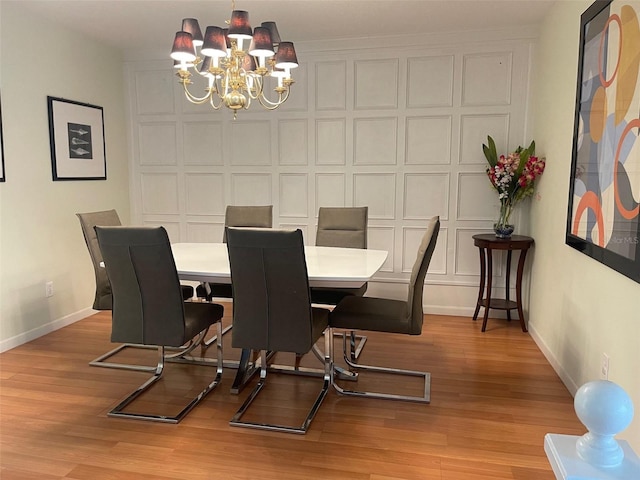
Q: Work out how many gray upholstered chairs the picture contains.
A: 6